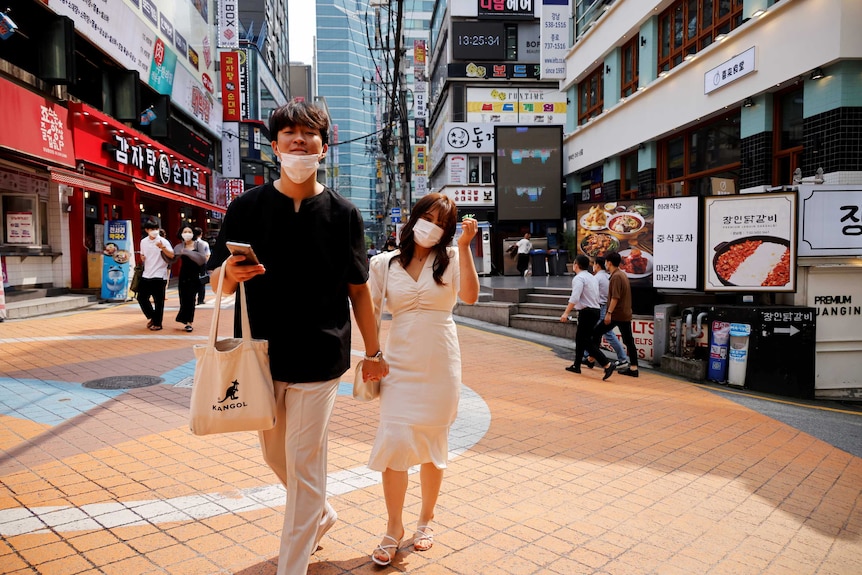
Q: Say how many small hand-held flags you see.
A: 0